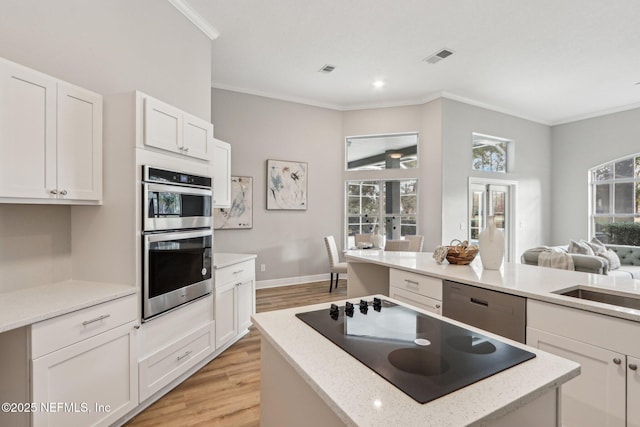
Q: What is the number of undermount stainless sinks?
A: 1